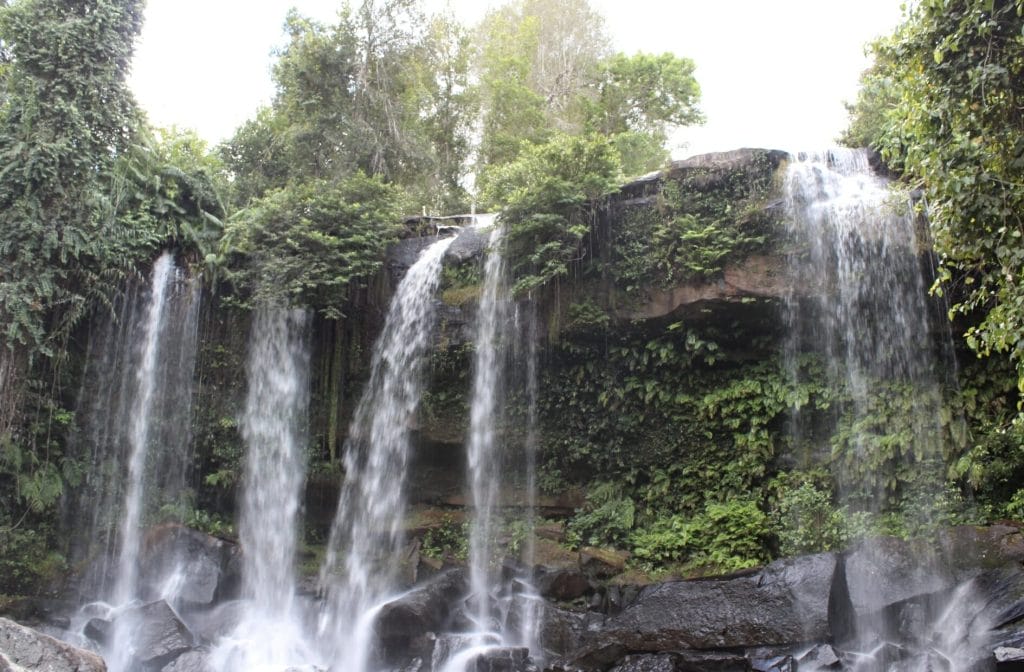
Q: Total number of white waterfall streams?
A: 5